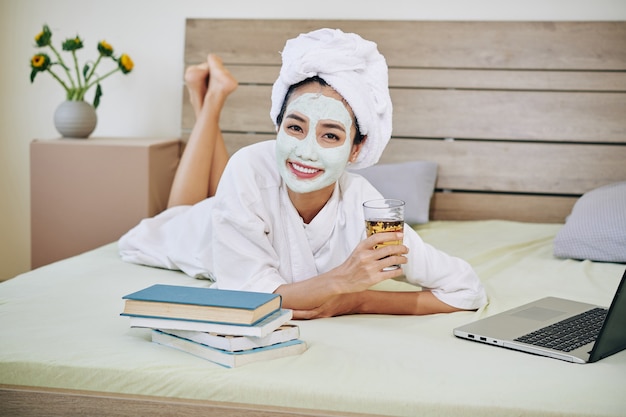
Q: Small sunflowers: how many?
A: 5